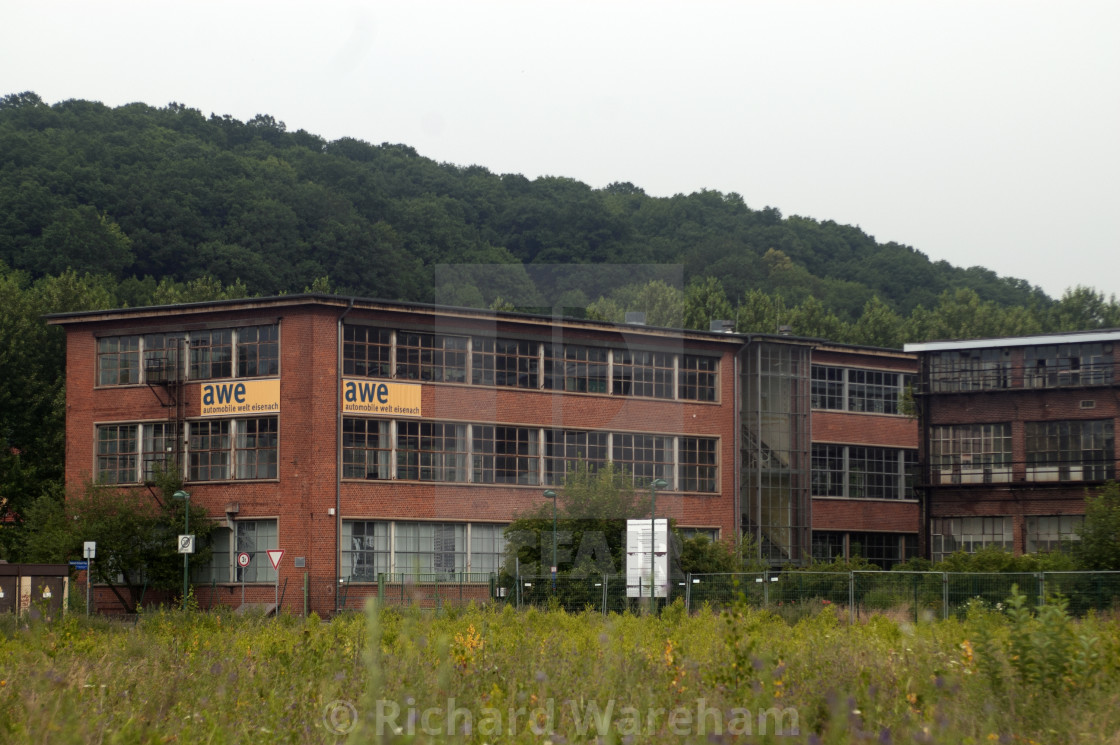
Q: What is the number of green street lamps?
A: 3